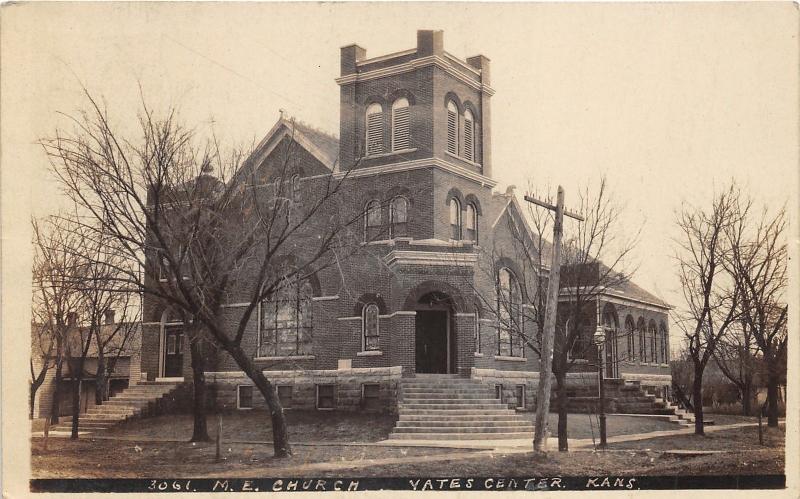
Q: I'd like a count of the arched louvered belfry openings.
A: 4